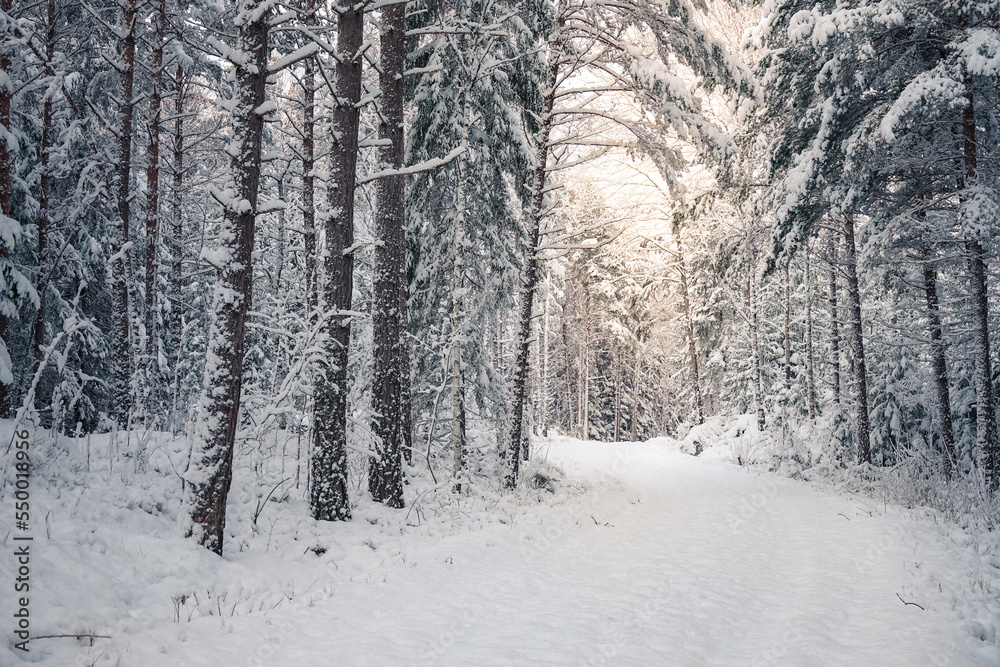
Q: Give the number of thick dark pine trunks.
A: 3